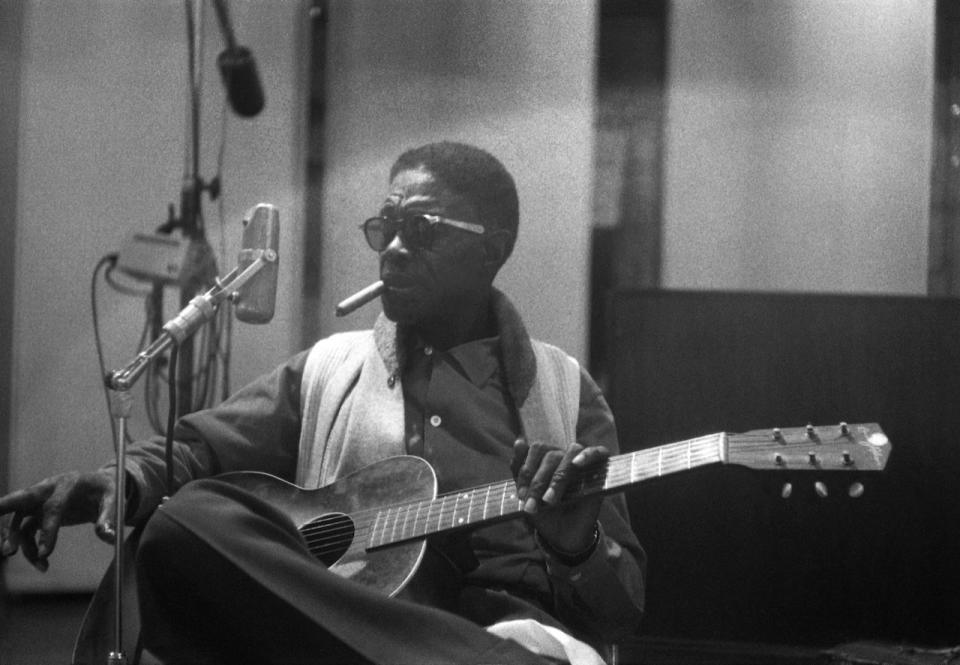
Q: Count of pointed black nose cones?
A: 0